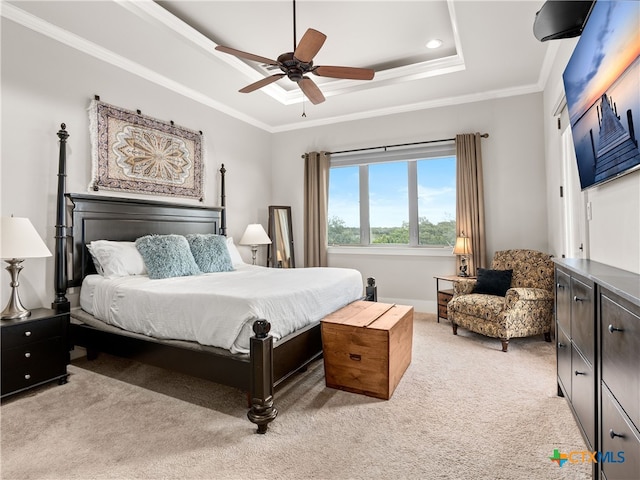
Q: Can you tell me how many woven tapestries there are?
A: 1